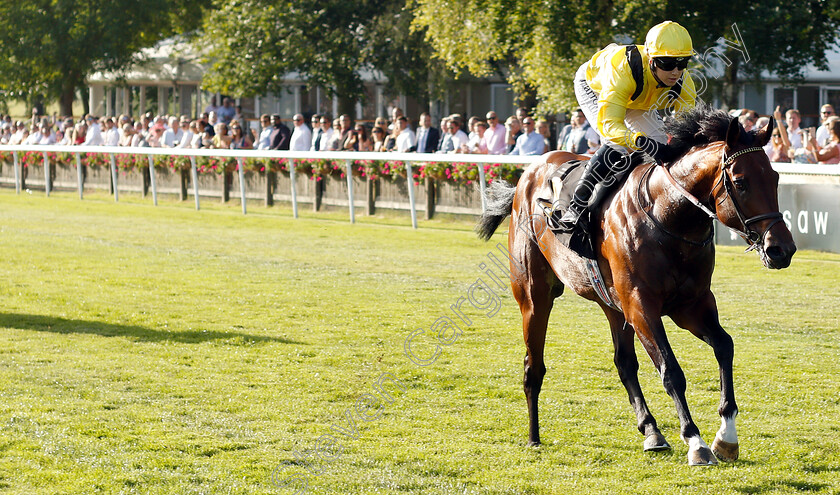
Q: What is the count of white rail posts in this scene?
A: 11